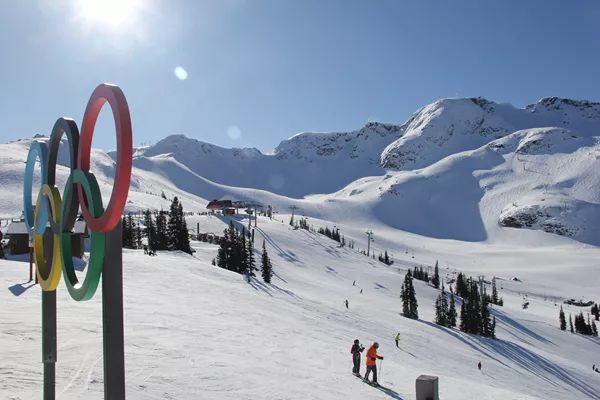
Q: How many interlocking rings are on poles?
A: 5